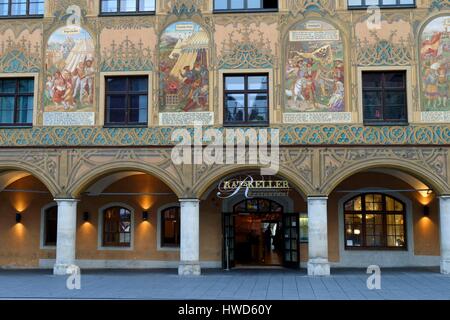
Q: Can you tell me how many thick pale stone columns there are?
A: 4